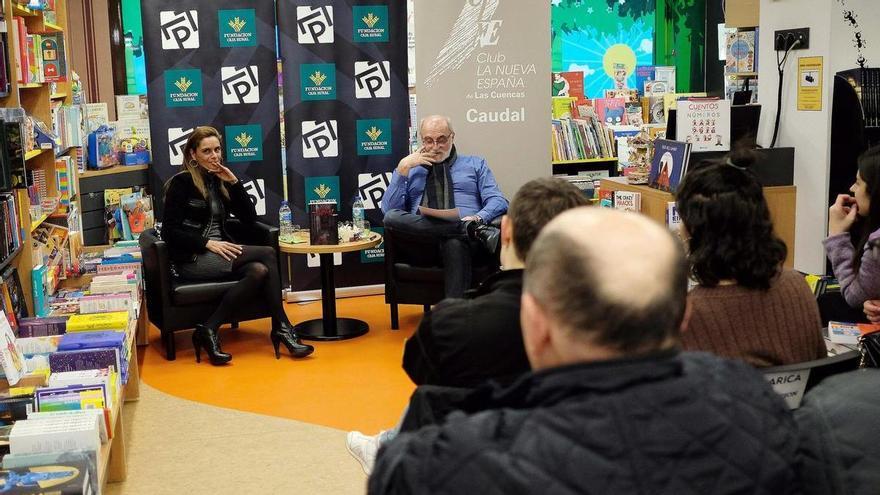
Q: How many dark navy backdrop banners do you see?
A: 2